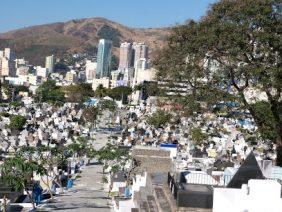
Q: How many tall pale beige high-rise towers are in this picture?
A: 2